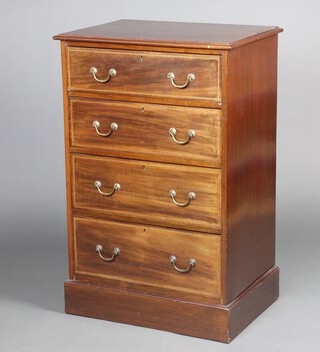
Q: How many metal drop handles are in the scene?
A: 8